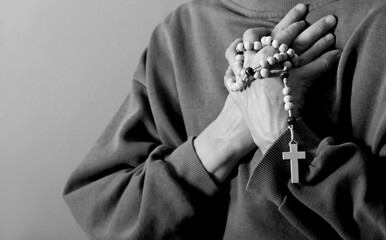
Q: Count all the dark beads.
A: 3